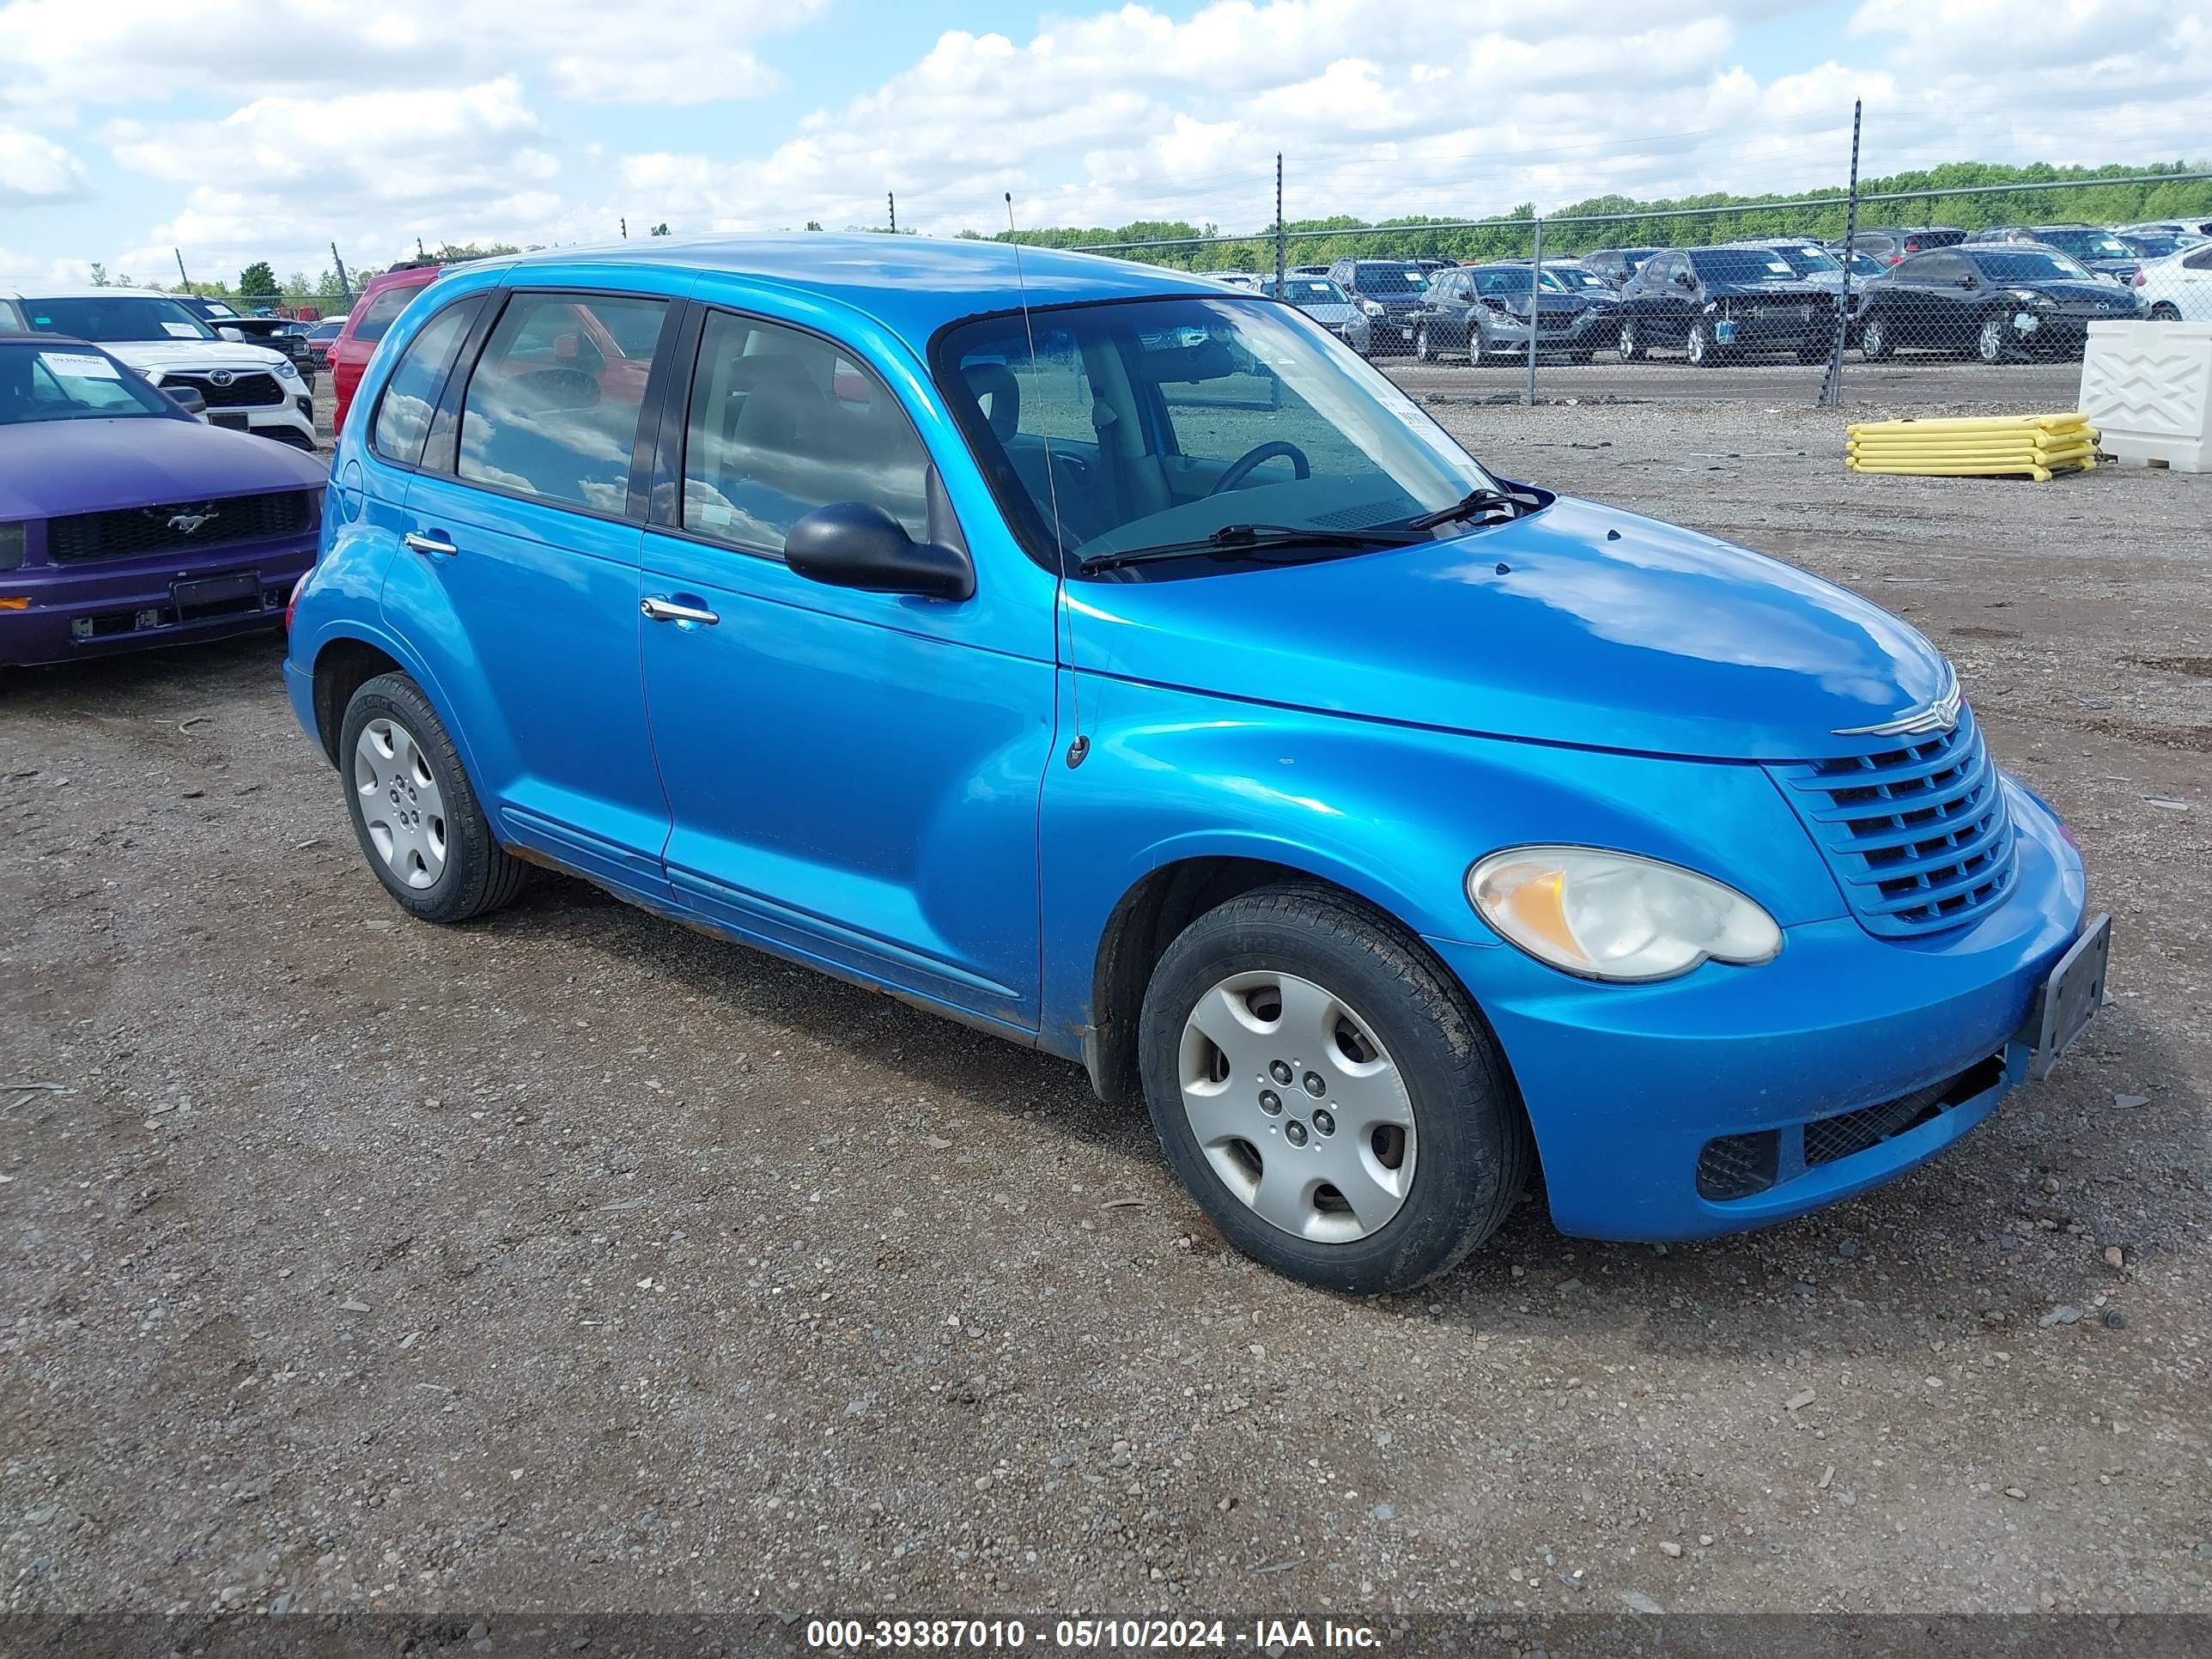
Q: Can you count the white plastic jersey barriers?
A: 1